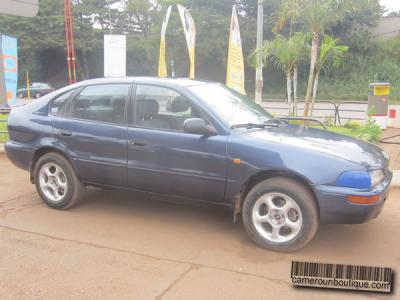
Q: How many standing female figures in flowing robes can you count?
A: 0